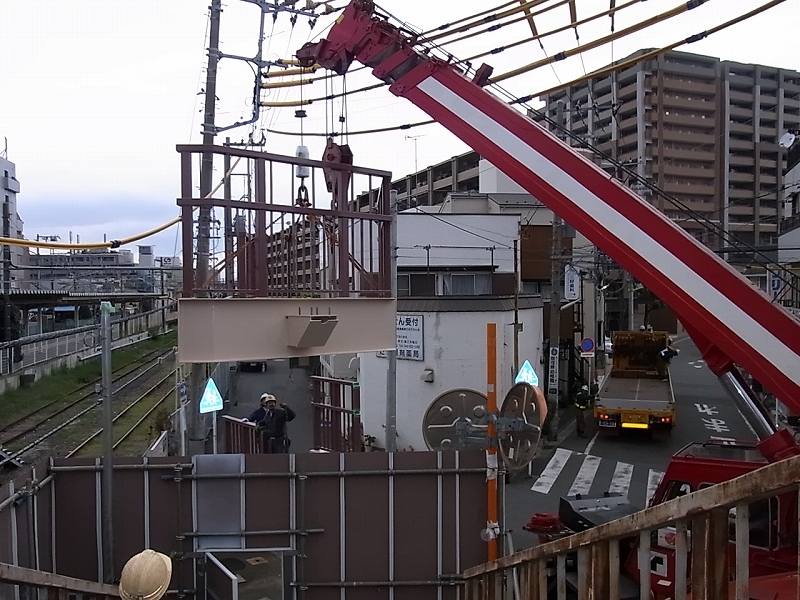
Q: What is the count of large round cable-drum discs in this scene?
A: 2